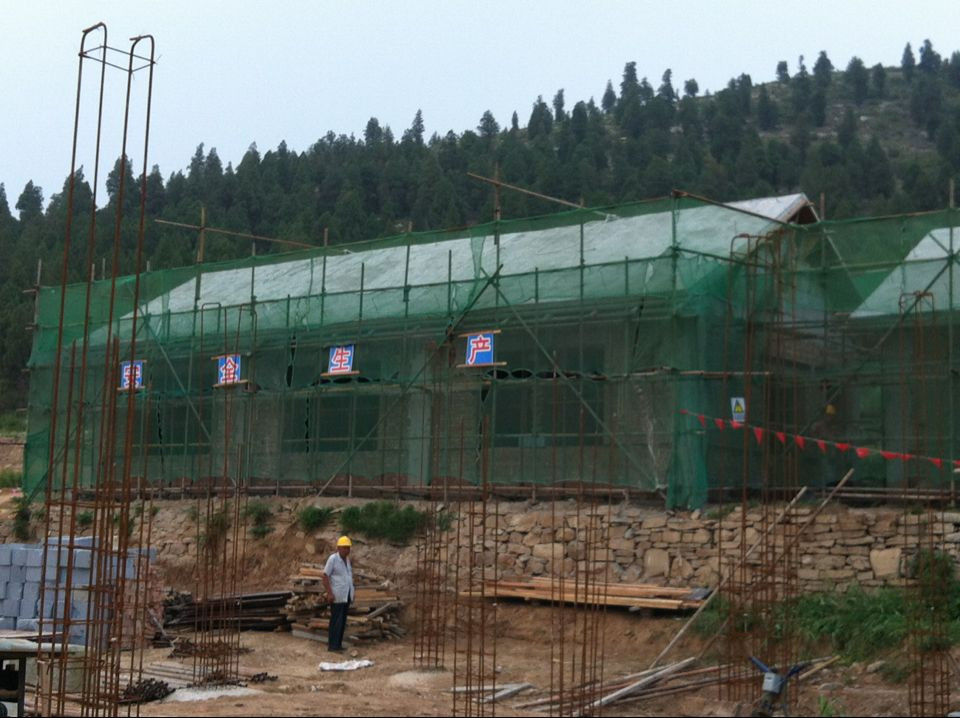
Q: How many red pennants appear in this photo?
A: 14